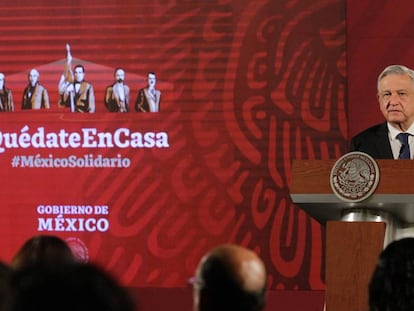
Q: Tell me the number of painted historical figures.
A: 5